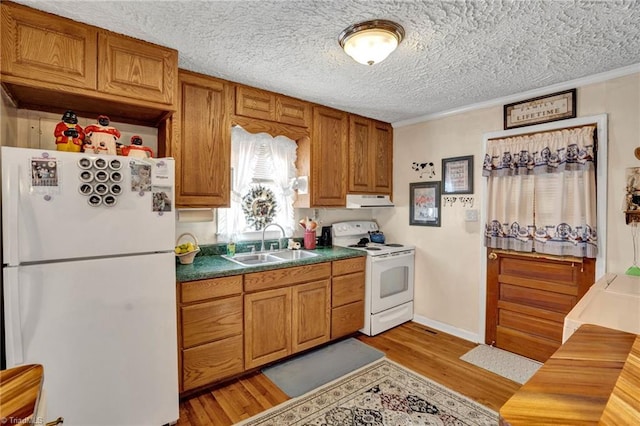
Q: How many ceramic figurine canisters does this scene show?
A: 3